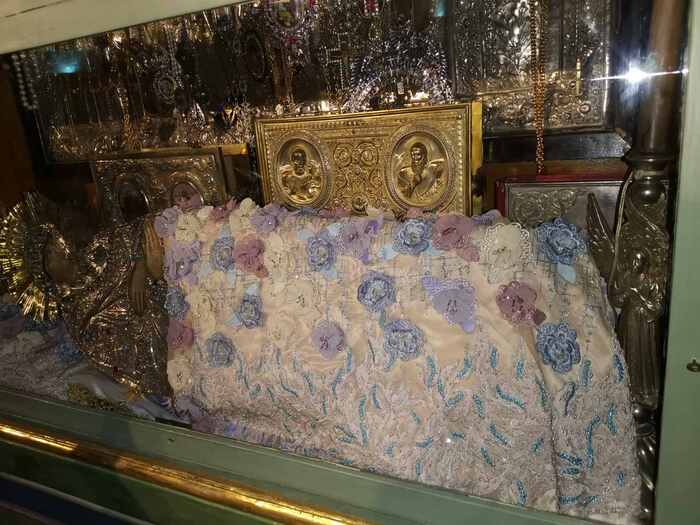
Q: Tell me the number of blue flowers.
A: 10